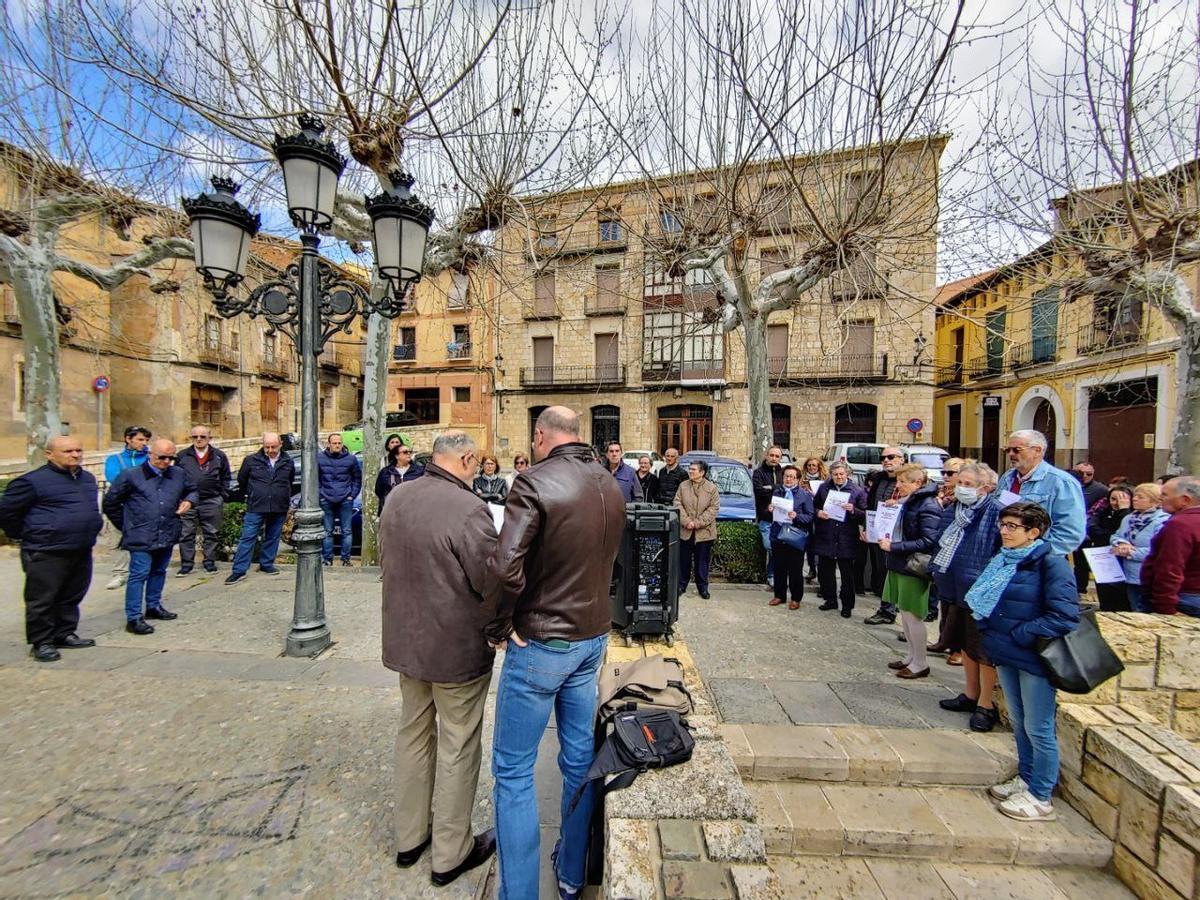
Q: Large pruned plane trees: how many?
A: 4